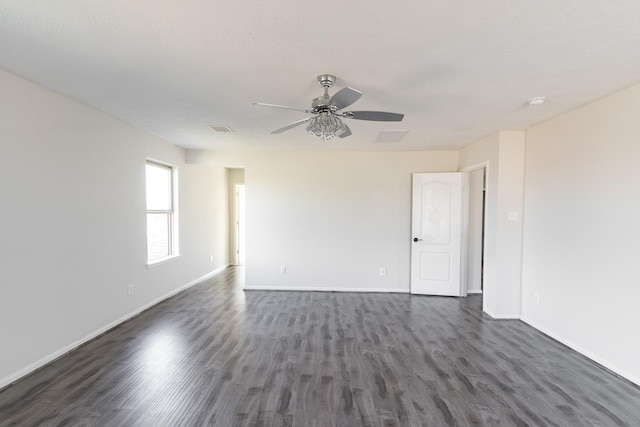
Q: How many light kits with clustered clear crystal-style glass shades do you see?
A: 1